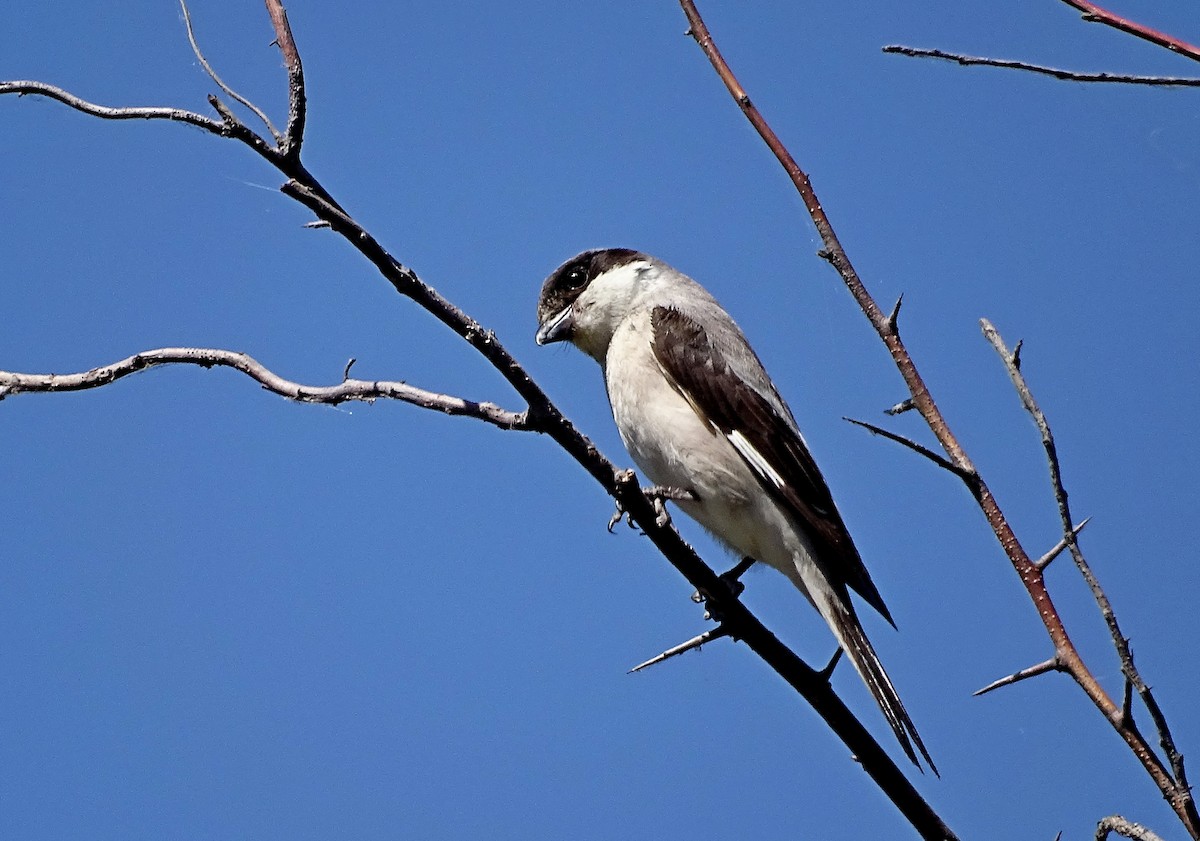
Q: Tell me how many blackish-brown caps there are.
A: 1